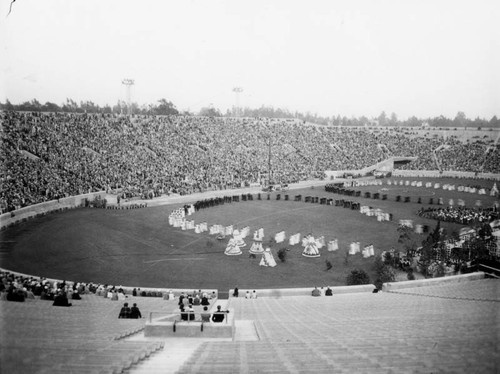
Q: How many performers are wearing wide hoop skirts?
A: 5